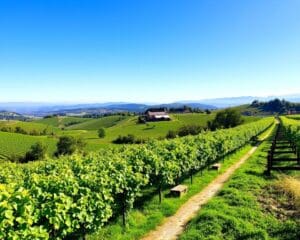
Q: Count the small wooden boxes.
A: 2